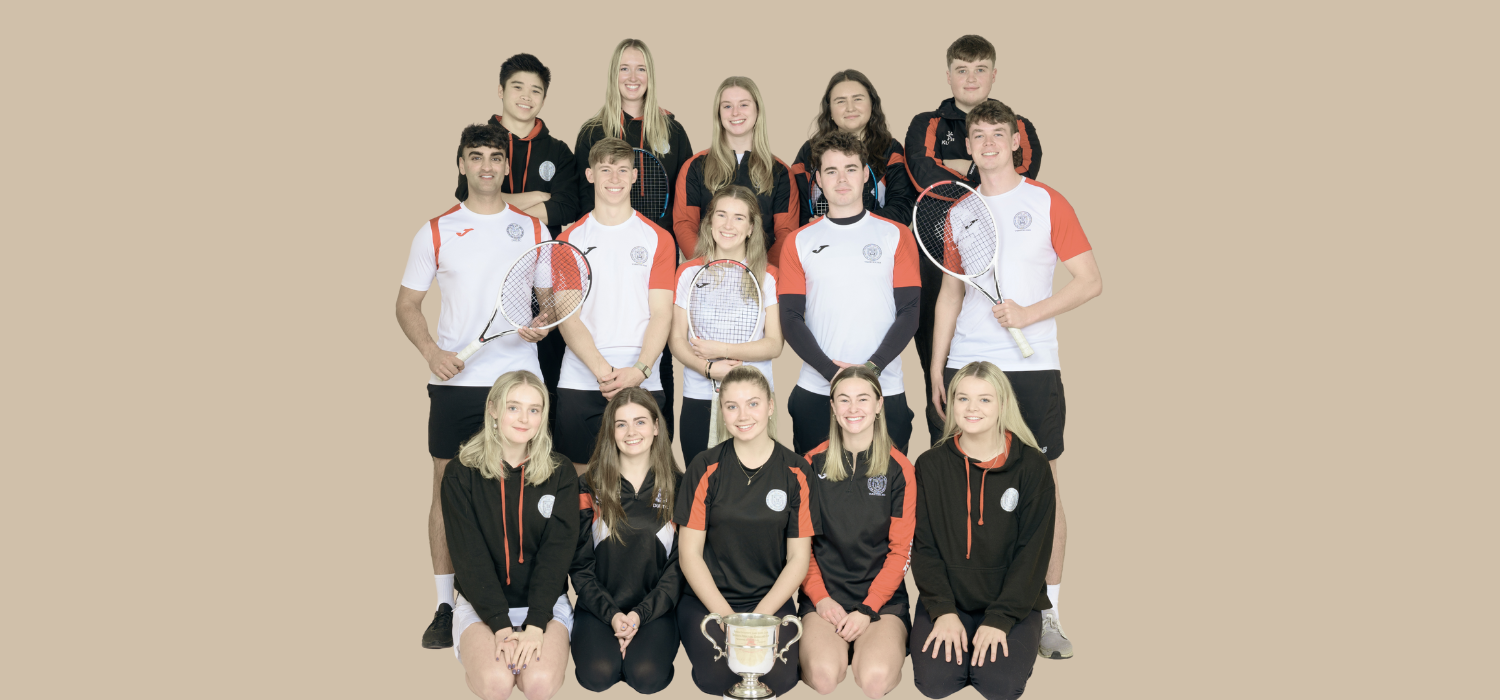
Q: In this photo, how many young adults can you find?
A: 15